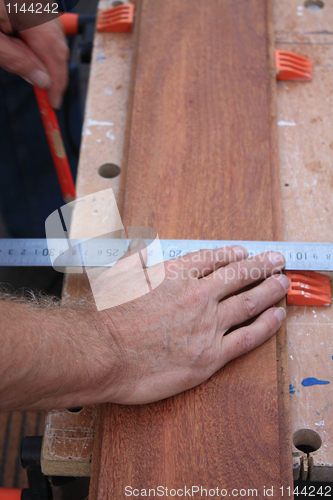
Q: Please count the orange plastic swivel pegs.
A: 3